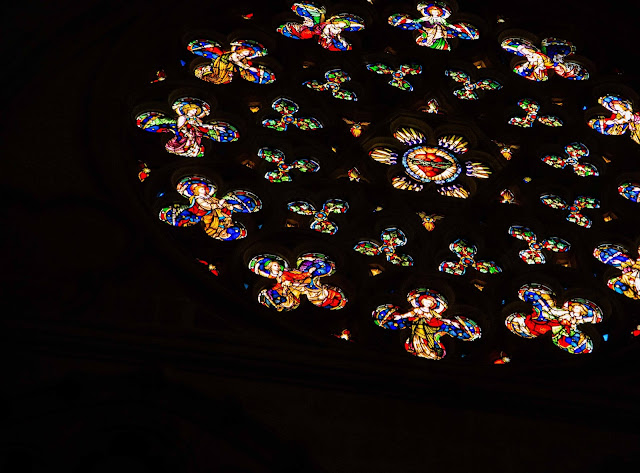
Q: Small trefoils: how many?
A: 12